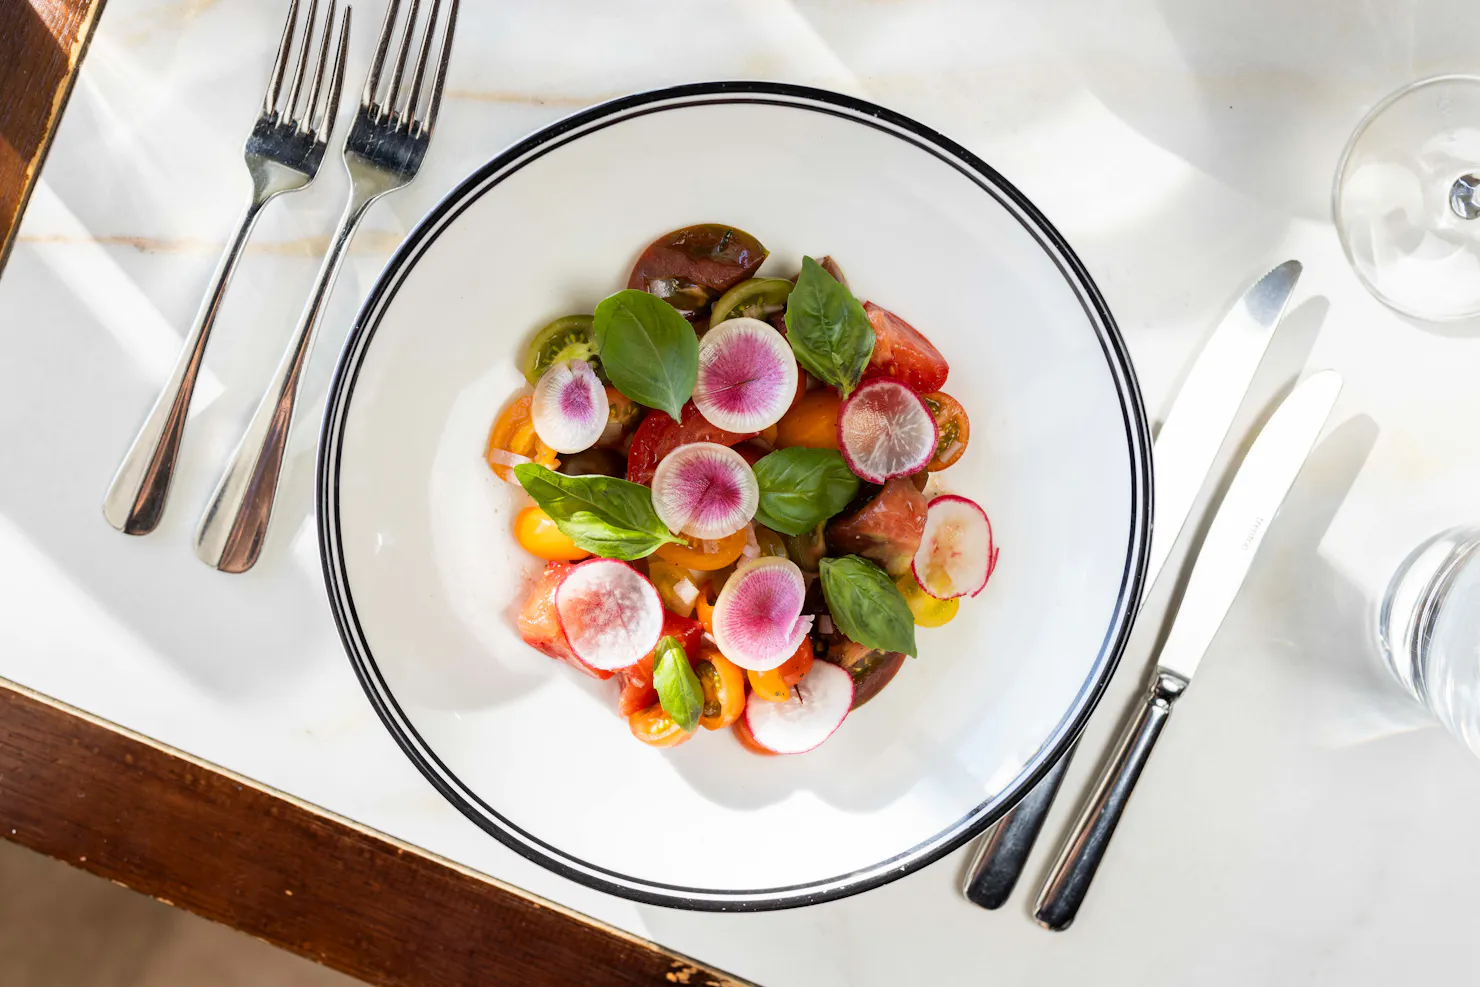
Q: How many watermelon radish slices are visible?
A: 4